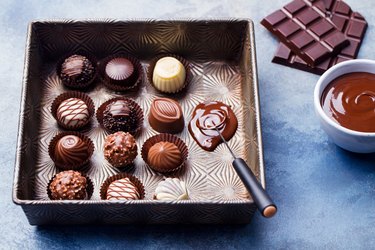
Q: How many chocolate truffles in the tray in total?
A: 12